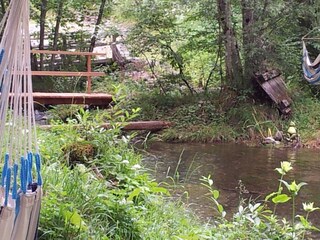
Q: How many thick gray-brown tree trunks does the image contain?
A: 2